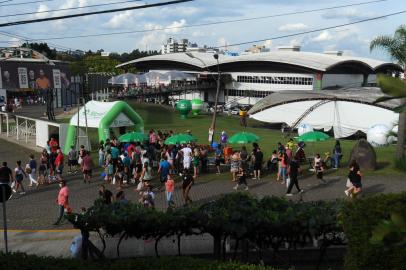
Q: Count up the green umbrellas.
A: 4